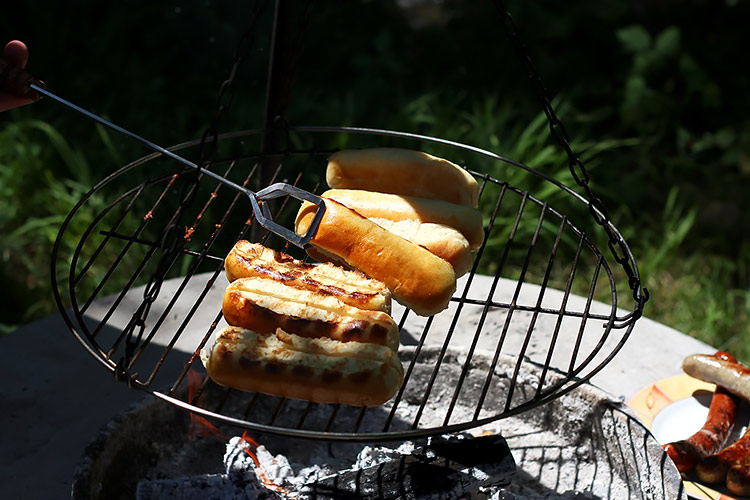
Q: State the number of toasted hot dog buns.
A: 3